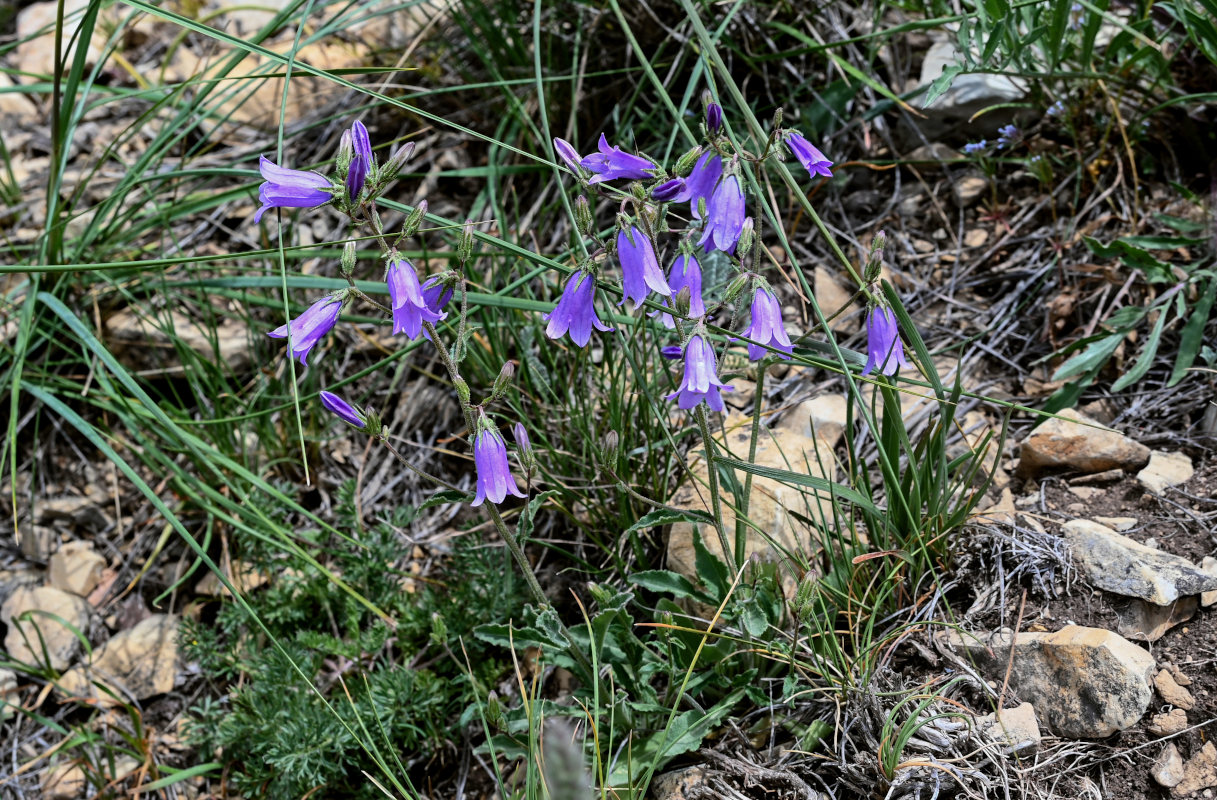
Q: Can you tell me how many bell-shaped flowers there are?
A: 15